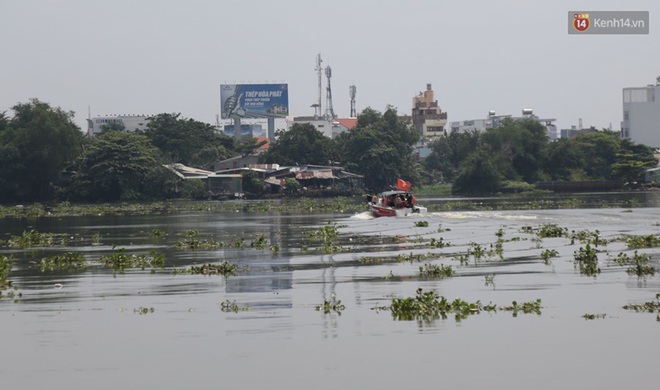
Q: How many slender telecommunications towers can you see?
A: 3